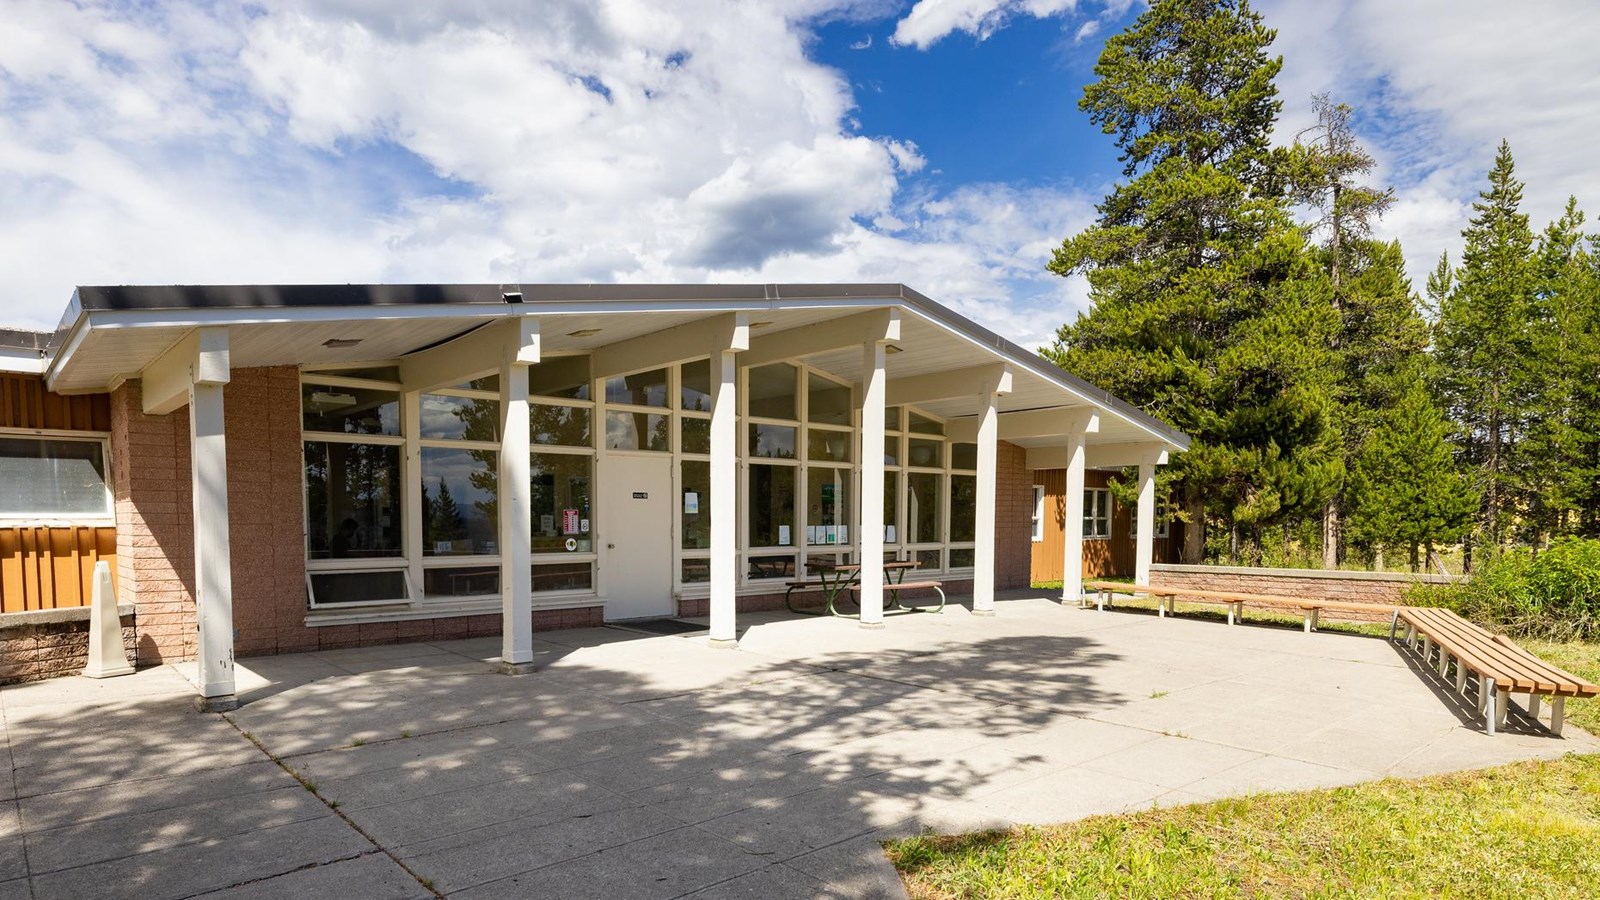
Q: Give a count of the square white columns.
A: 7